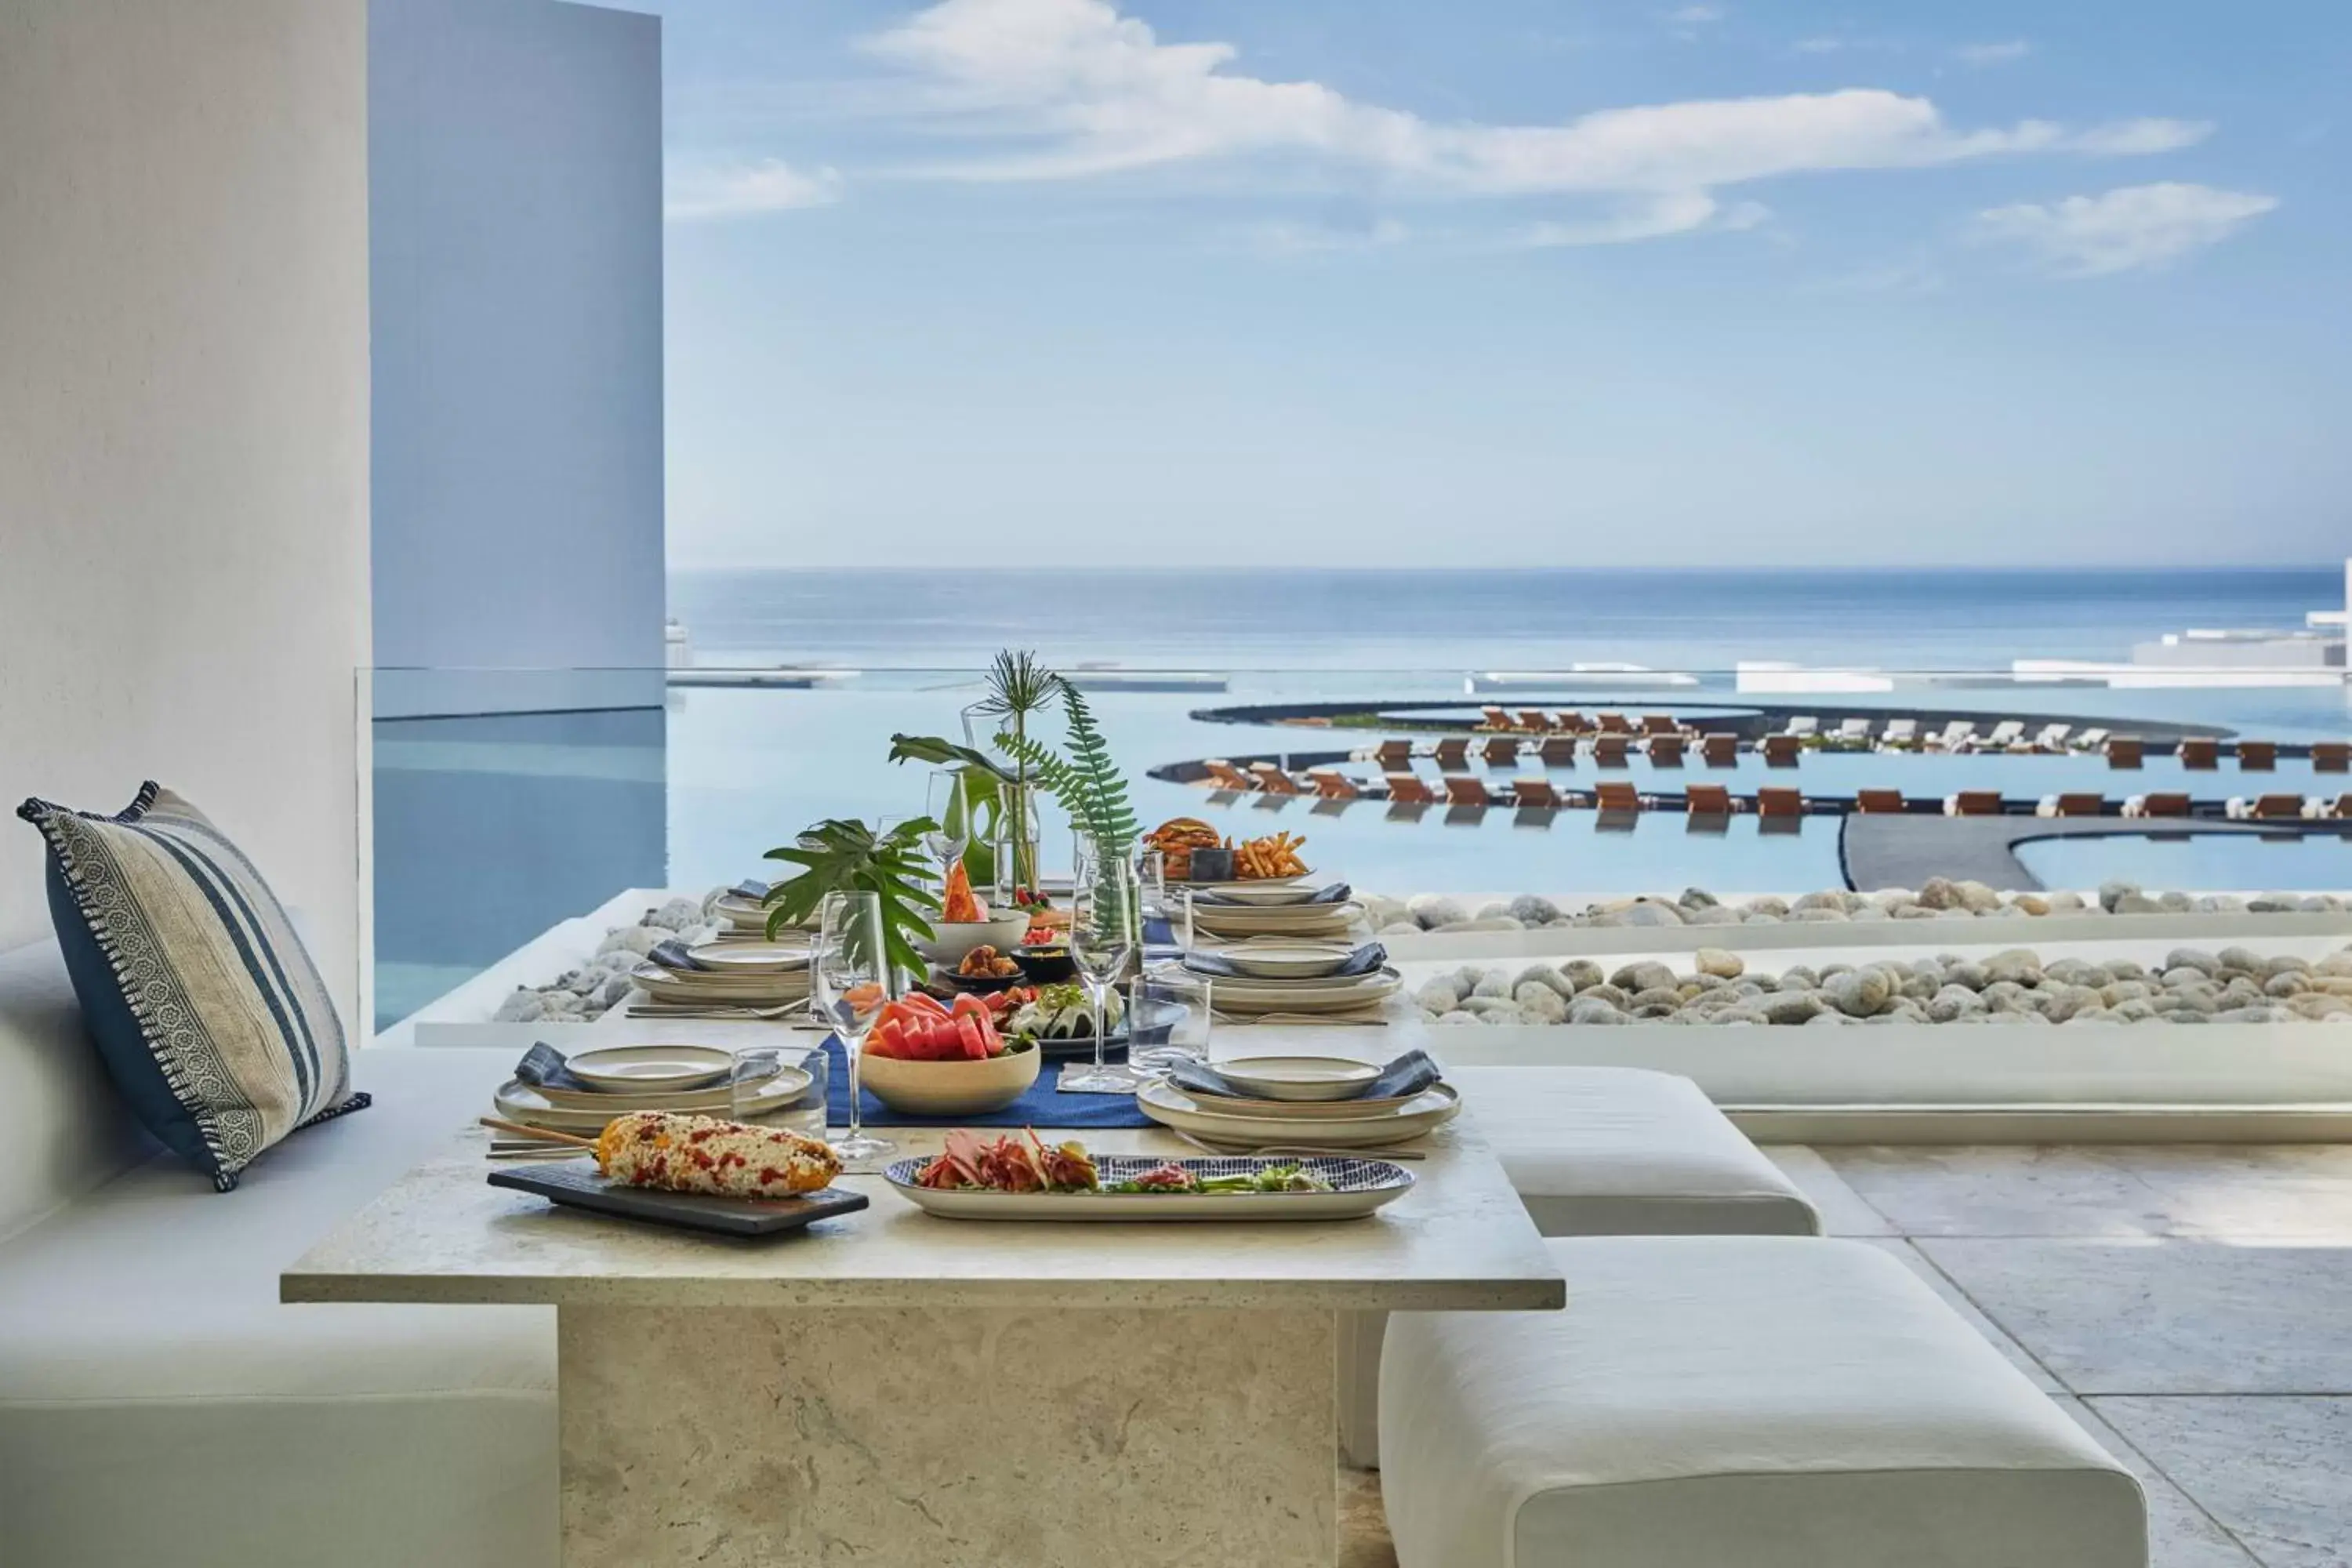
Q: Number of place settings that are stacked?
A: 6